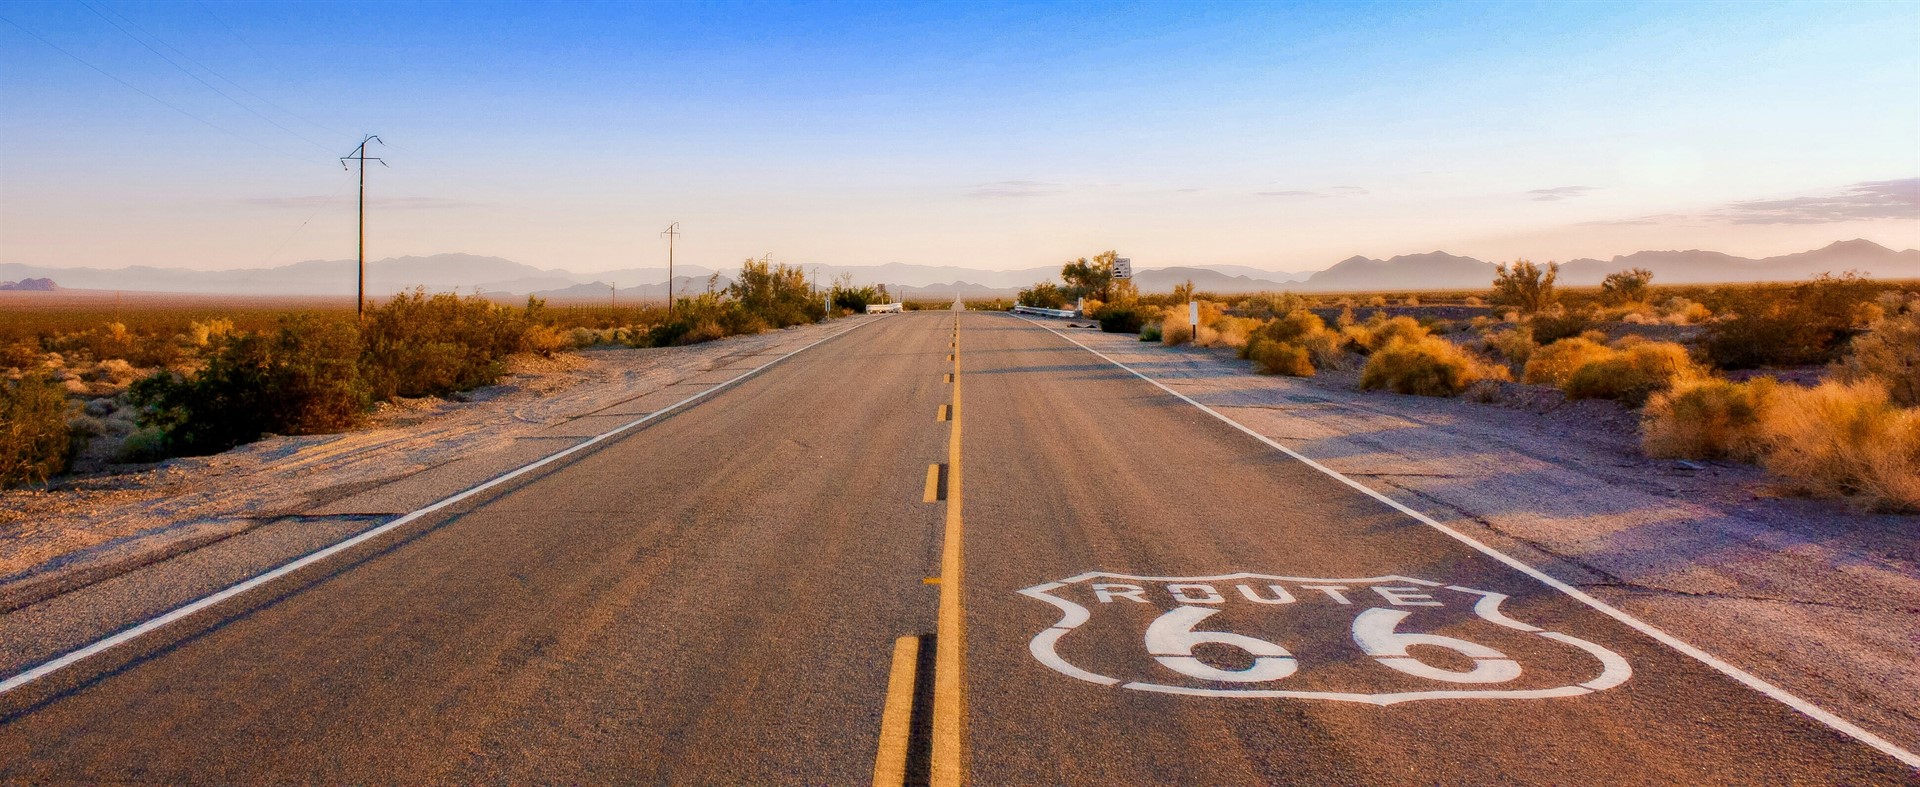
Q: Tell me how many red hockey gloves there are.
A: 0